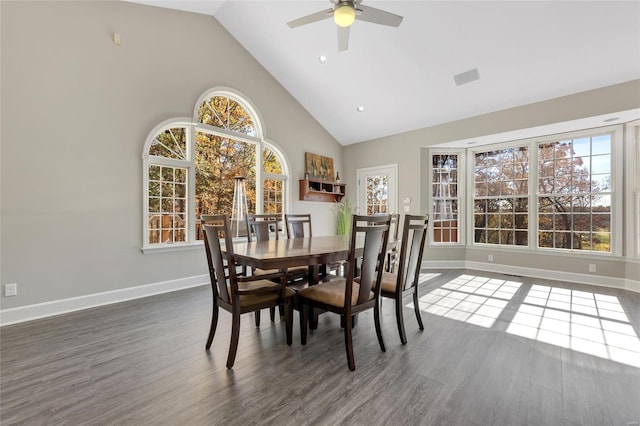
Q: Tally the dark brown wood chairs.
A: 6